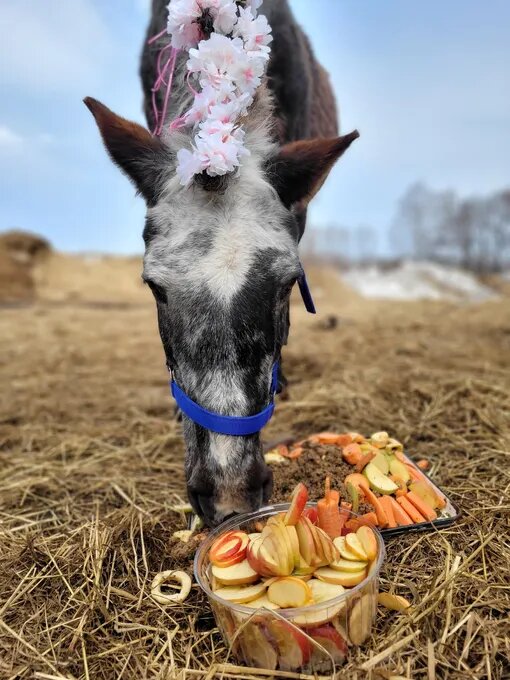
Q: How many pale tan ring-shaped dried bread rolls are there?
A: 1